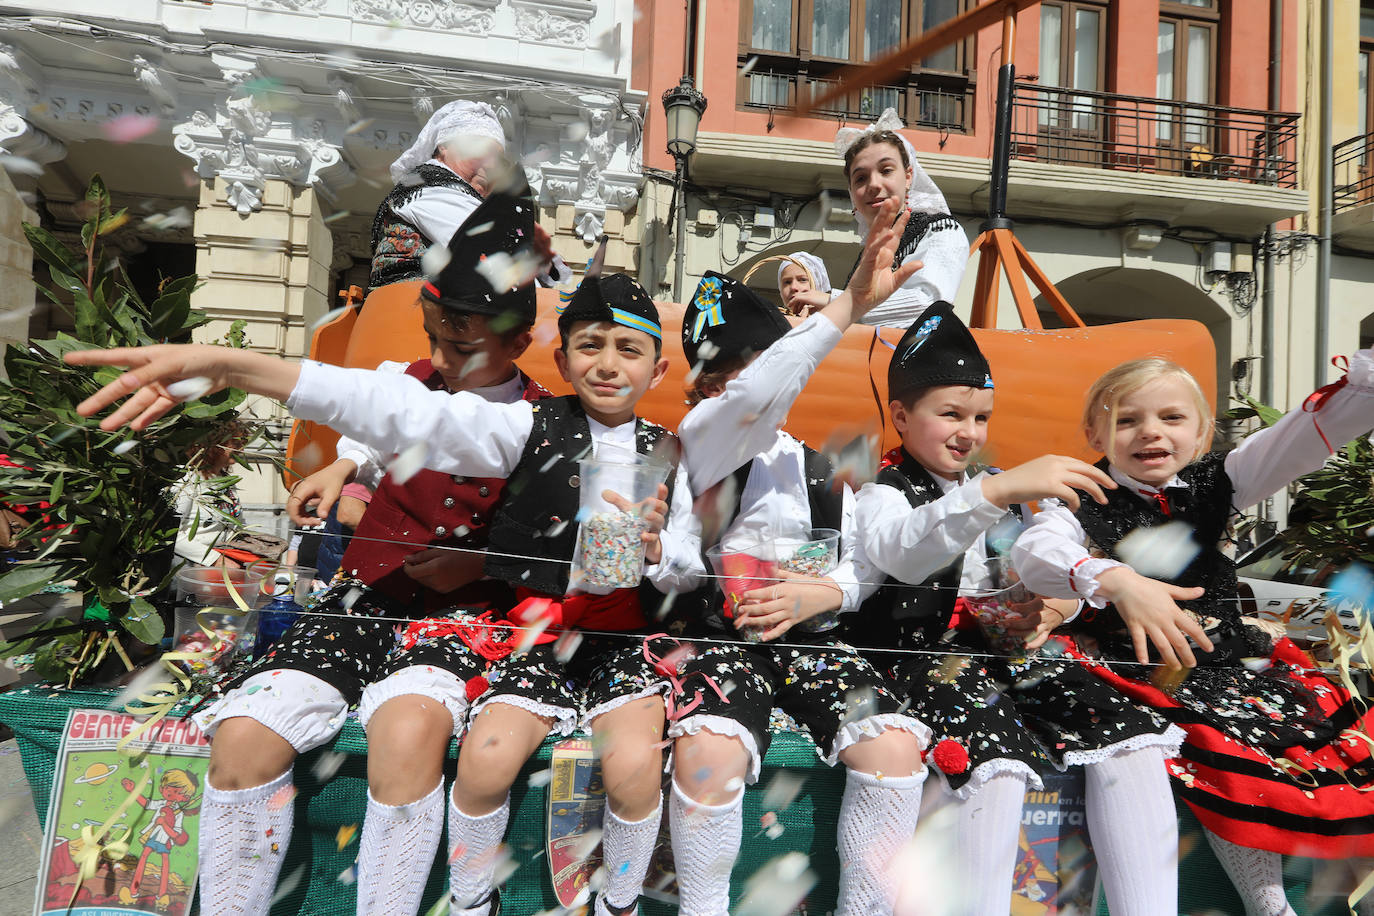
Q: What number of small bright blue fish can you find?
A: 0